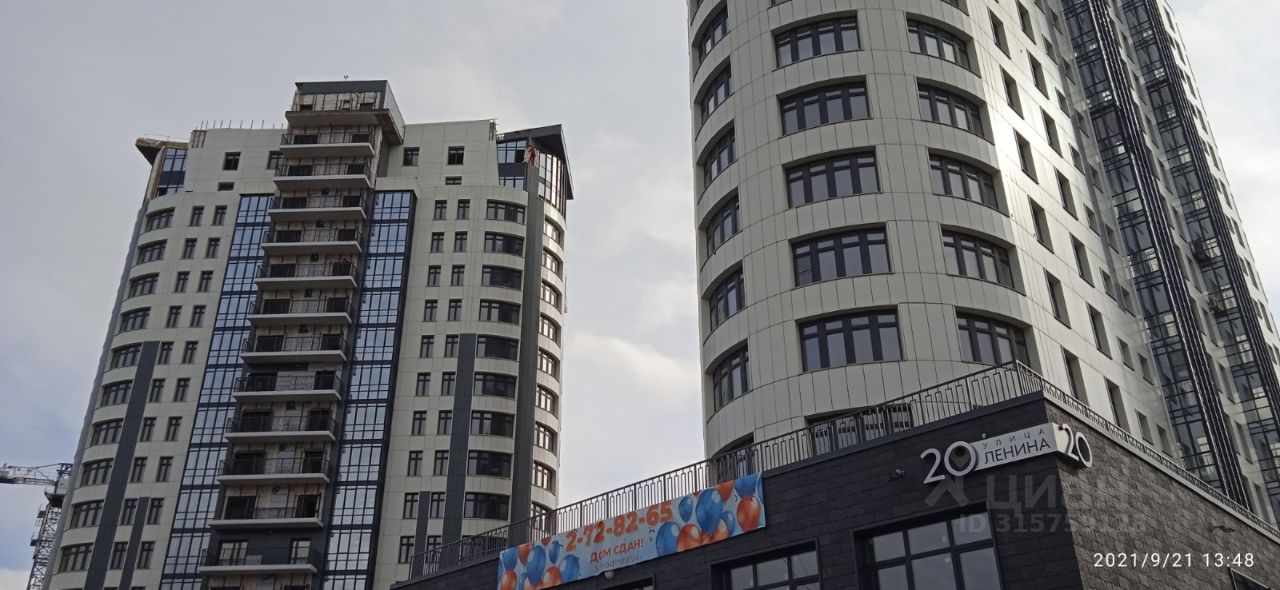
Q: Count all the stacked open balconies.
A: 12